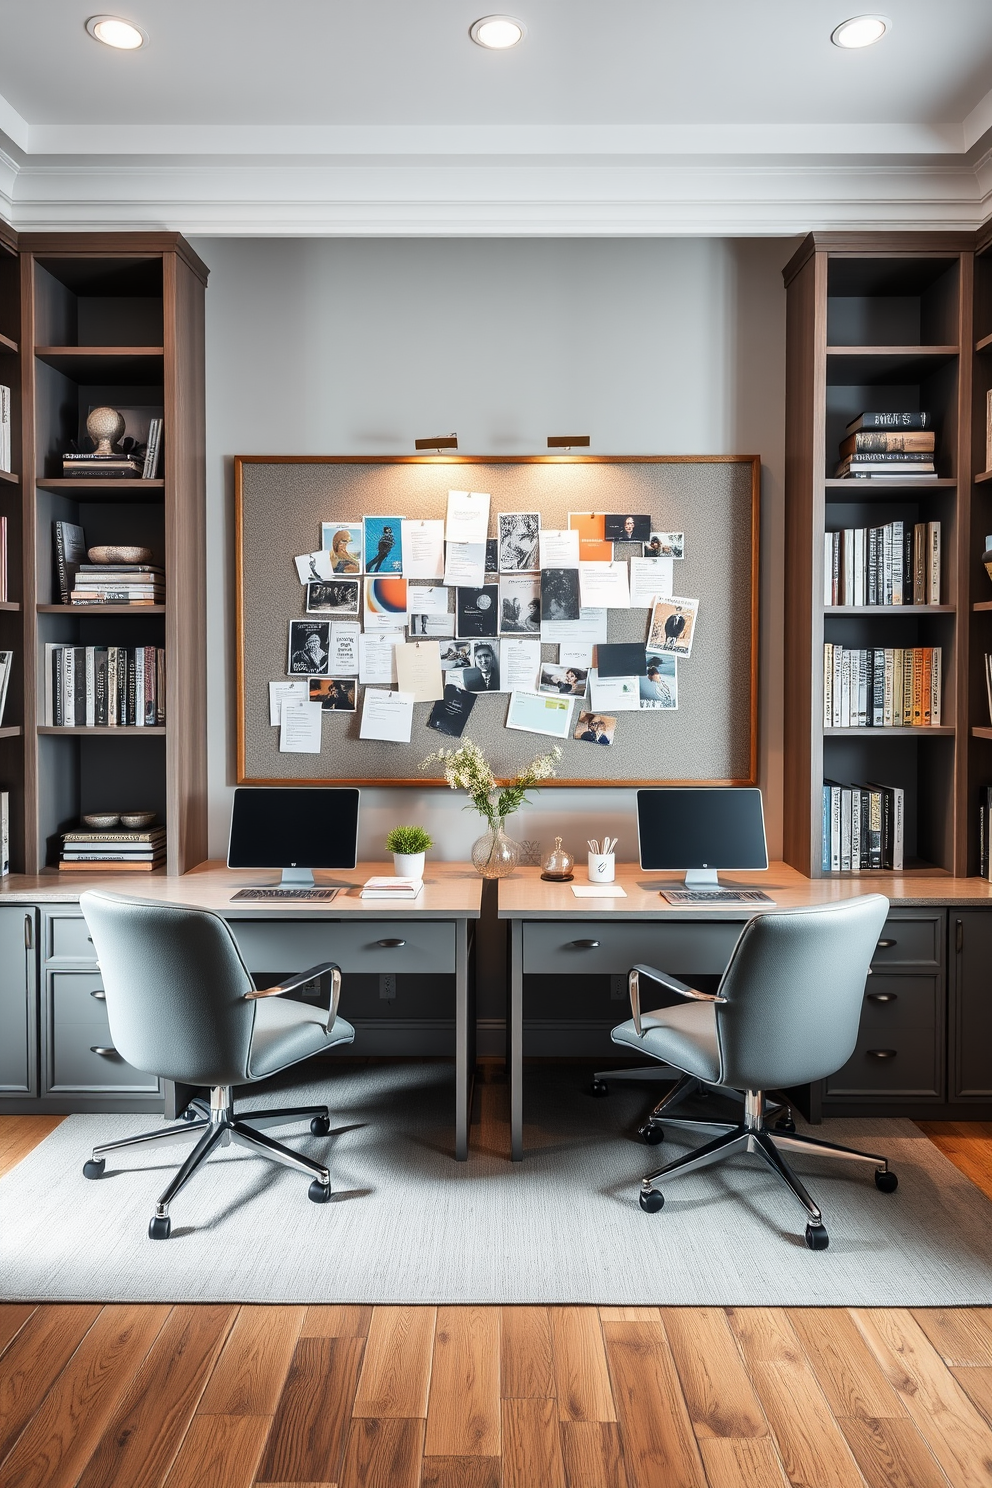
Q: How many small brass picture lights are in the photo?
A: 2